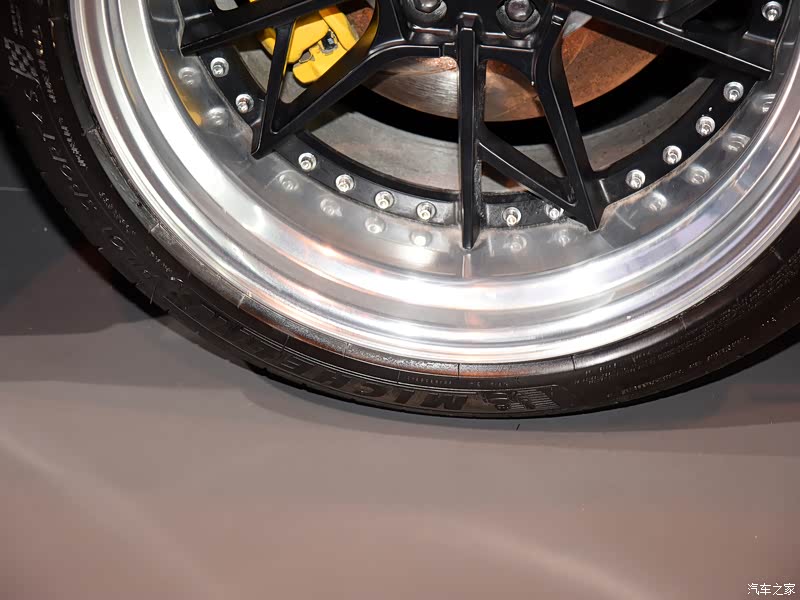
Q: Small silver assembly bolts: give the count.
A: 13